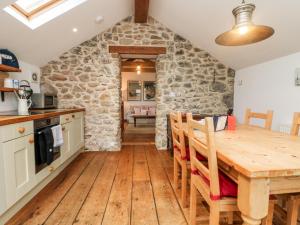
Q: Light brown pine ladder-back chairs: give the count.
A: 4